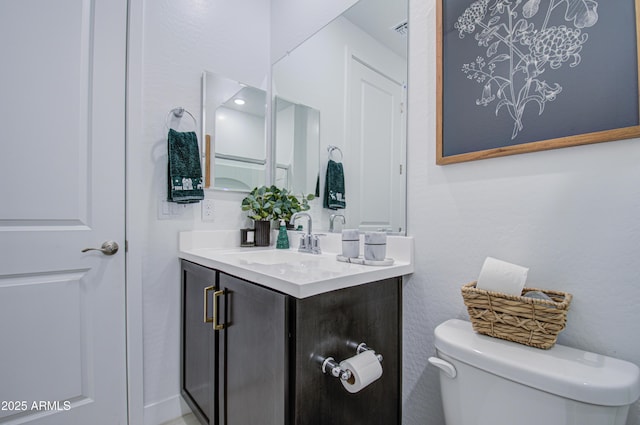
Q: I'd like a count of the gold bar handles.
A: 2